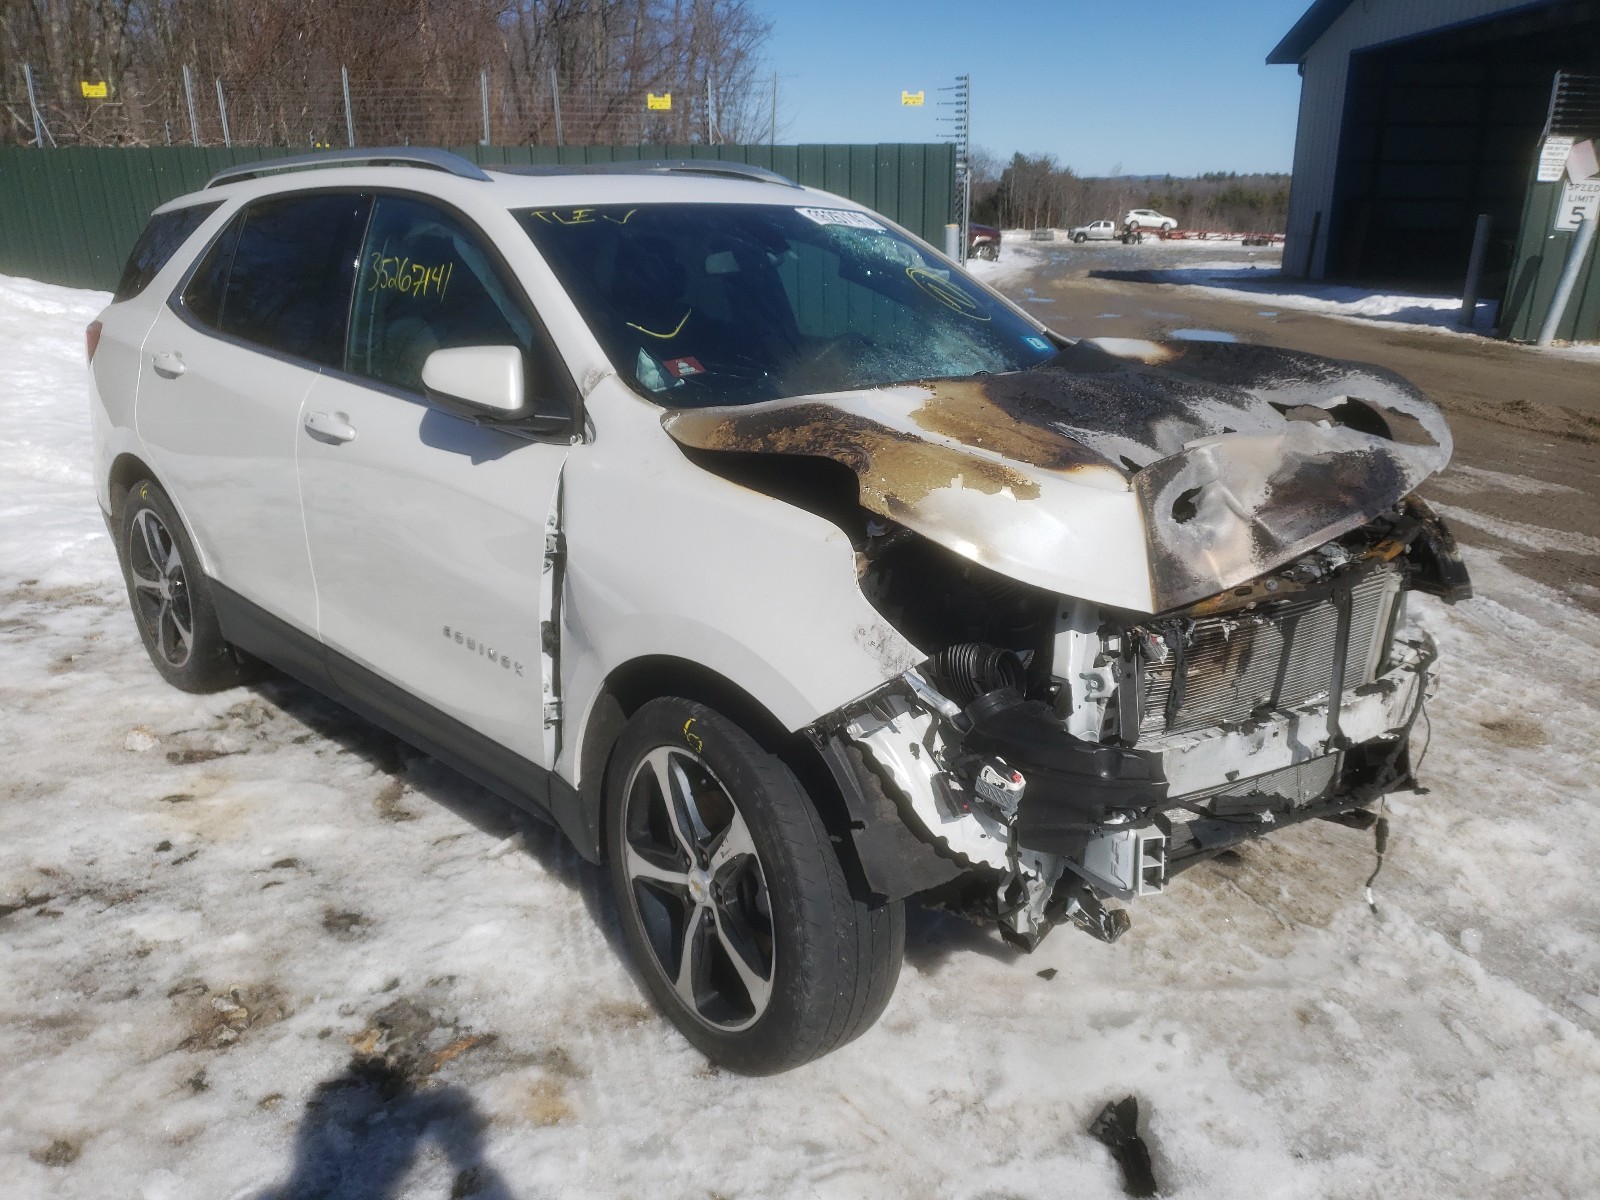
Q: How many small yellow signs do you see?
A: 3